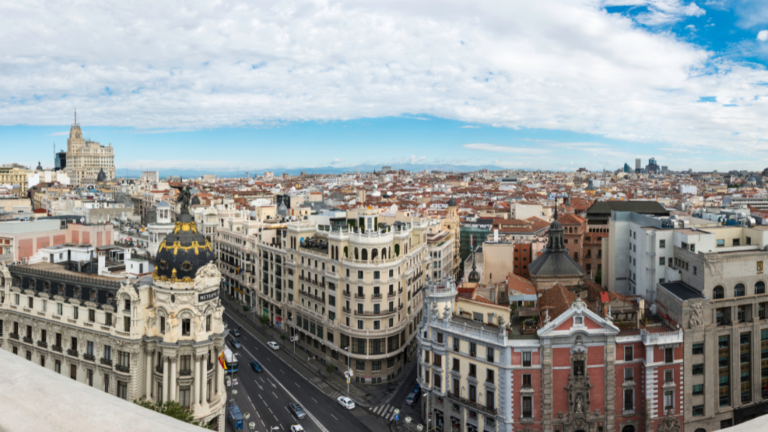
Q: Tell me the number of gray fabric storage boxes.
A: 0